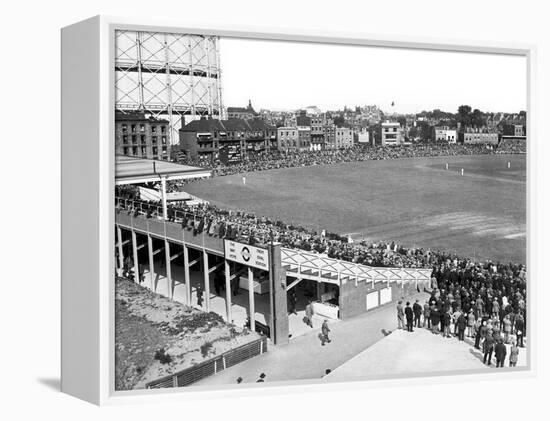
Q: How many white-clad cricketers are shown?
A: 4